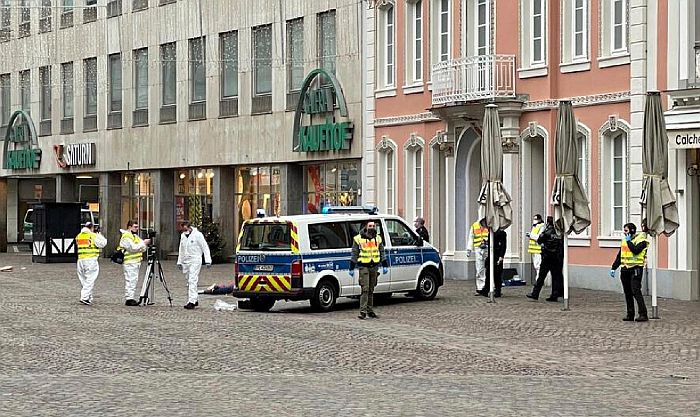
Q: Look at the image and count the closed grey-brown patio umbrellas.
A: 3